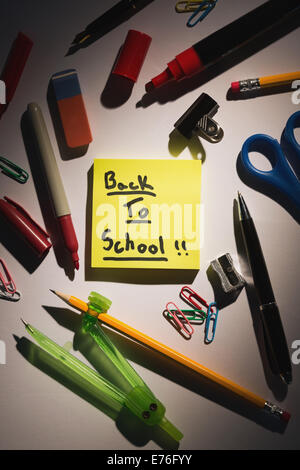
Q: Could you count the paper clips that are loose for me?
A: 9